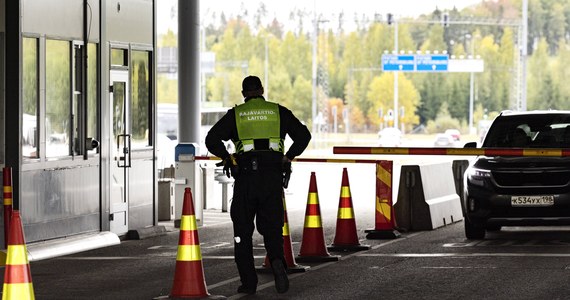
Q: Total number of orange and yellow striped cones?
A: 5